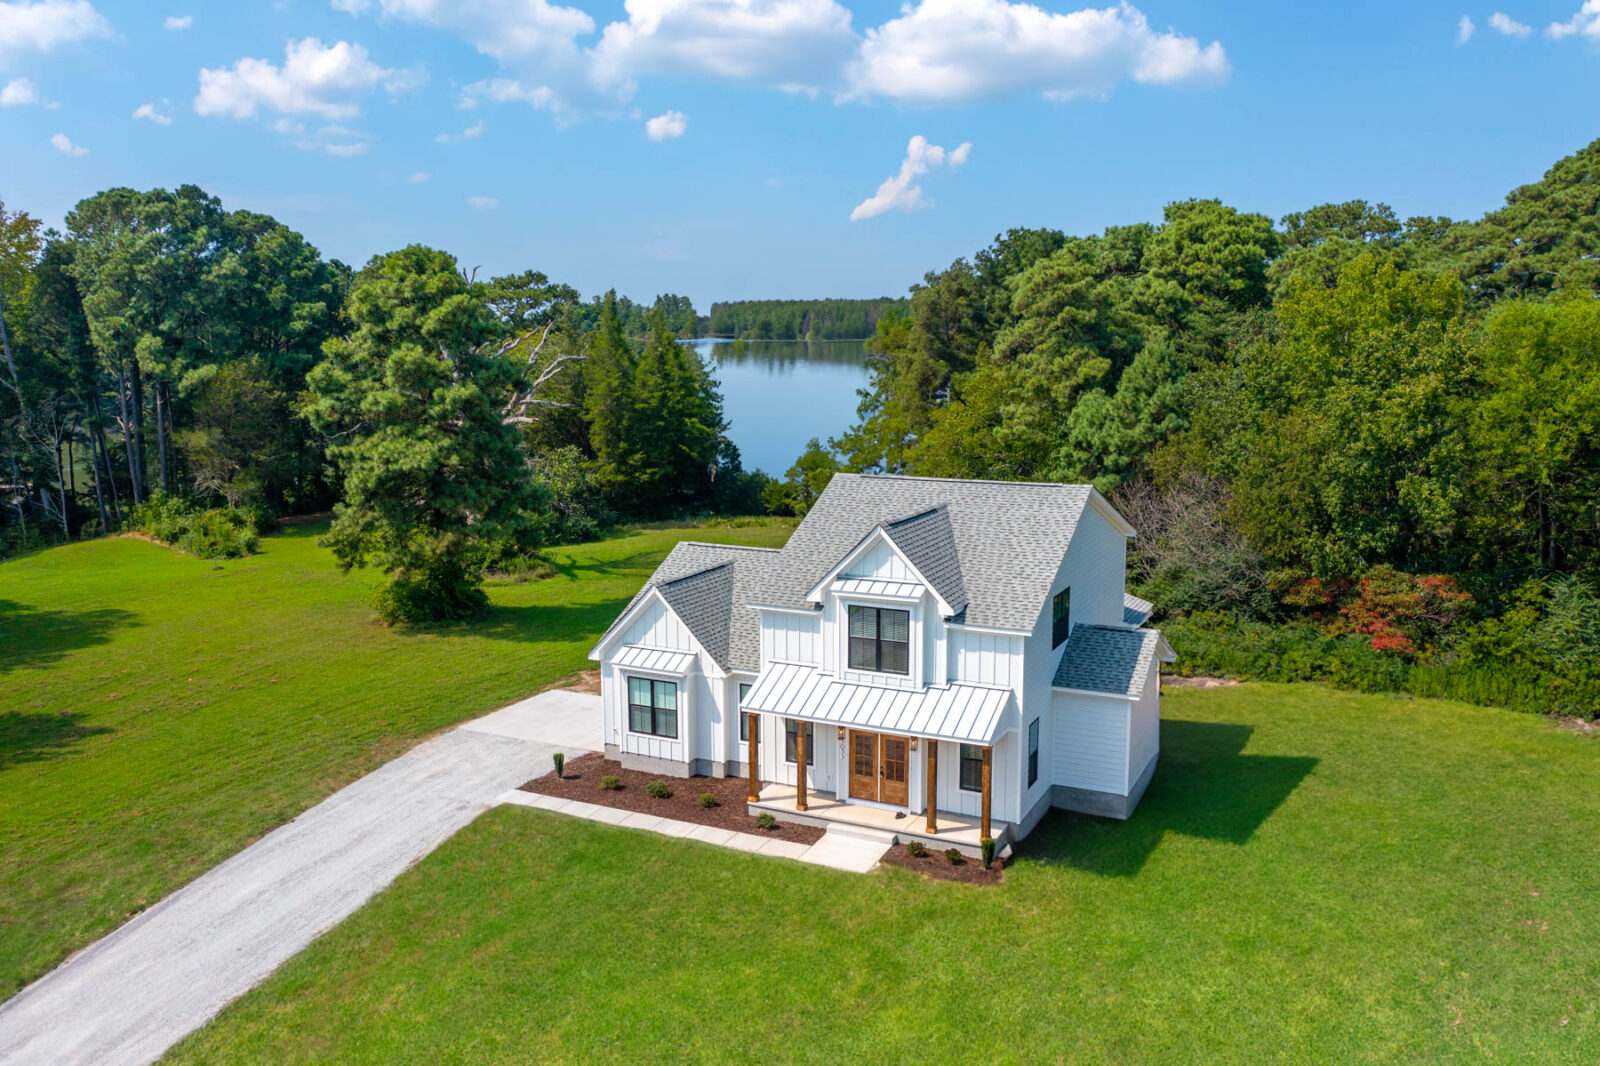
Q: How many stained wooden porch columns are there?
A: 4